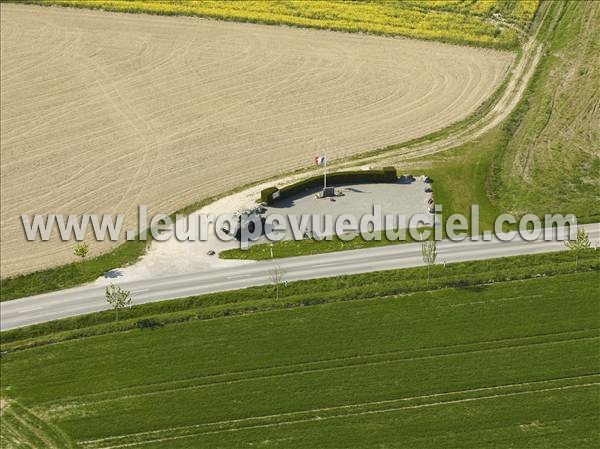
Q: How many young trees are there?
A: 5